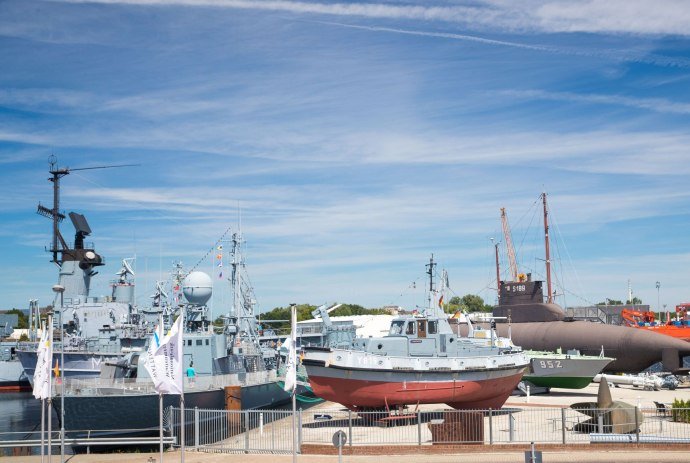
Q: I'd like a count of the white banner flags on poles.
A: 5